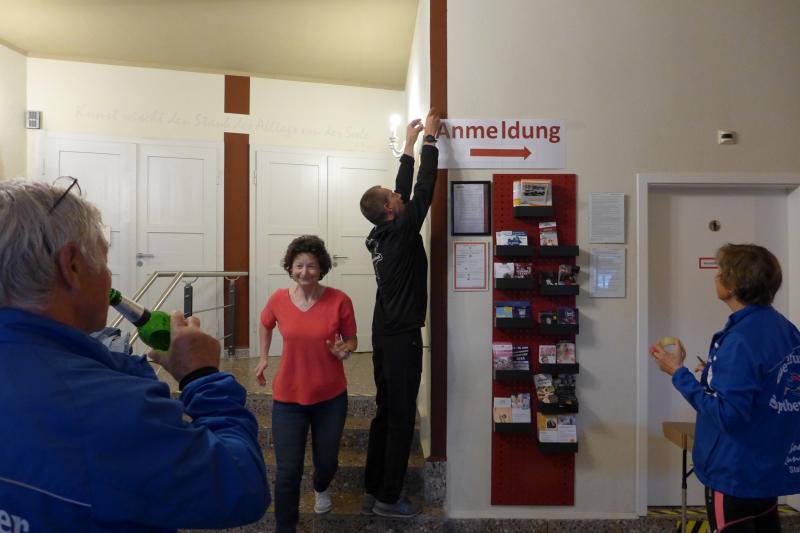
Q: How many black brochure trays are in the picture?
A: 12